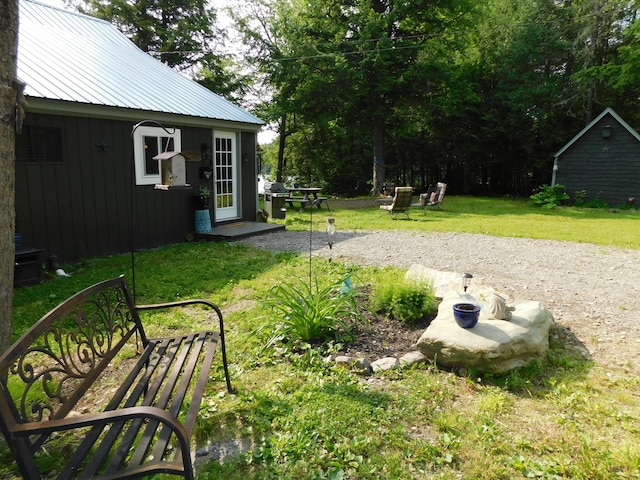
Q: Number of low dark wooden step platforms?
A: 1